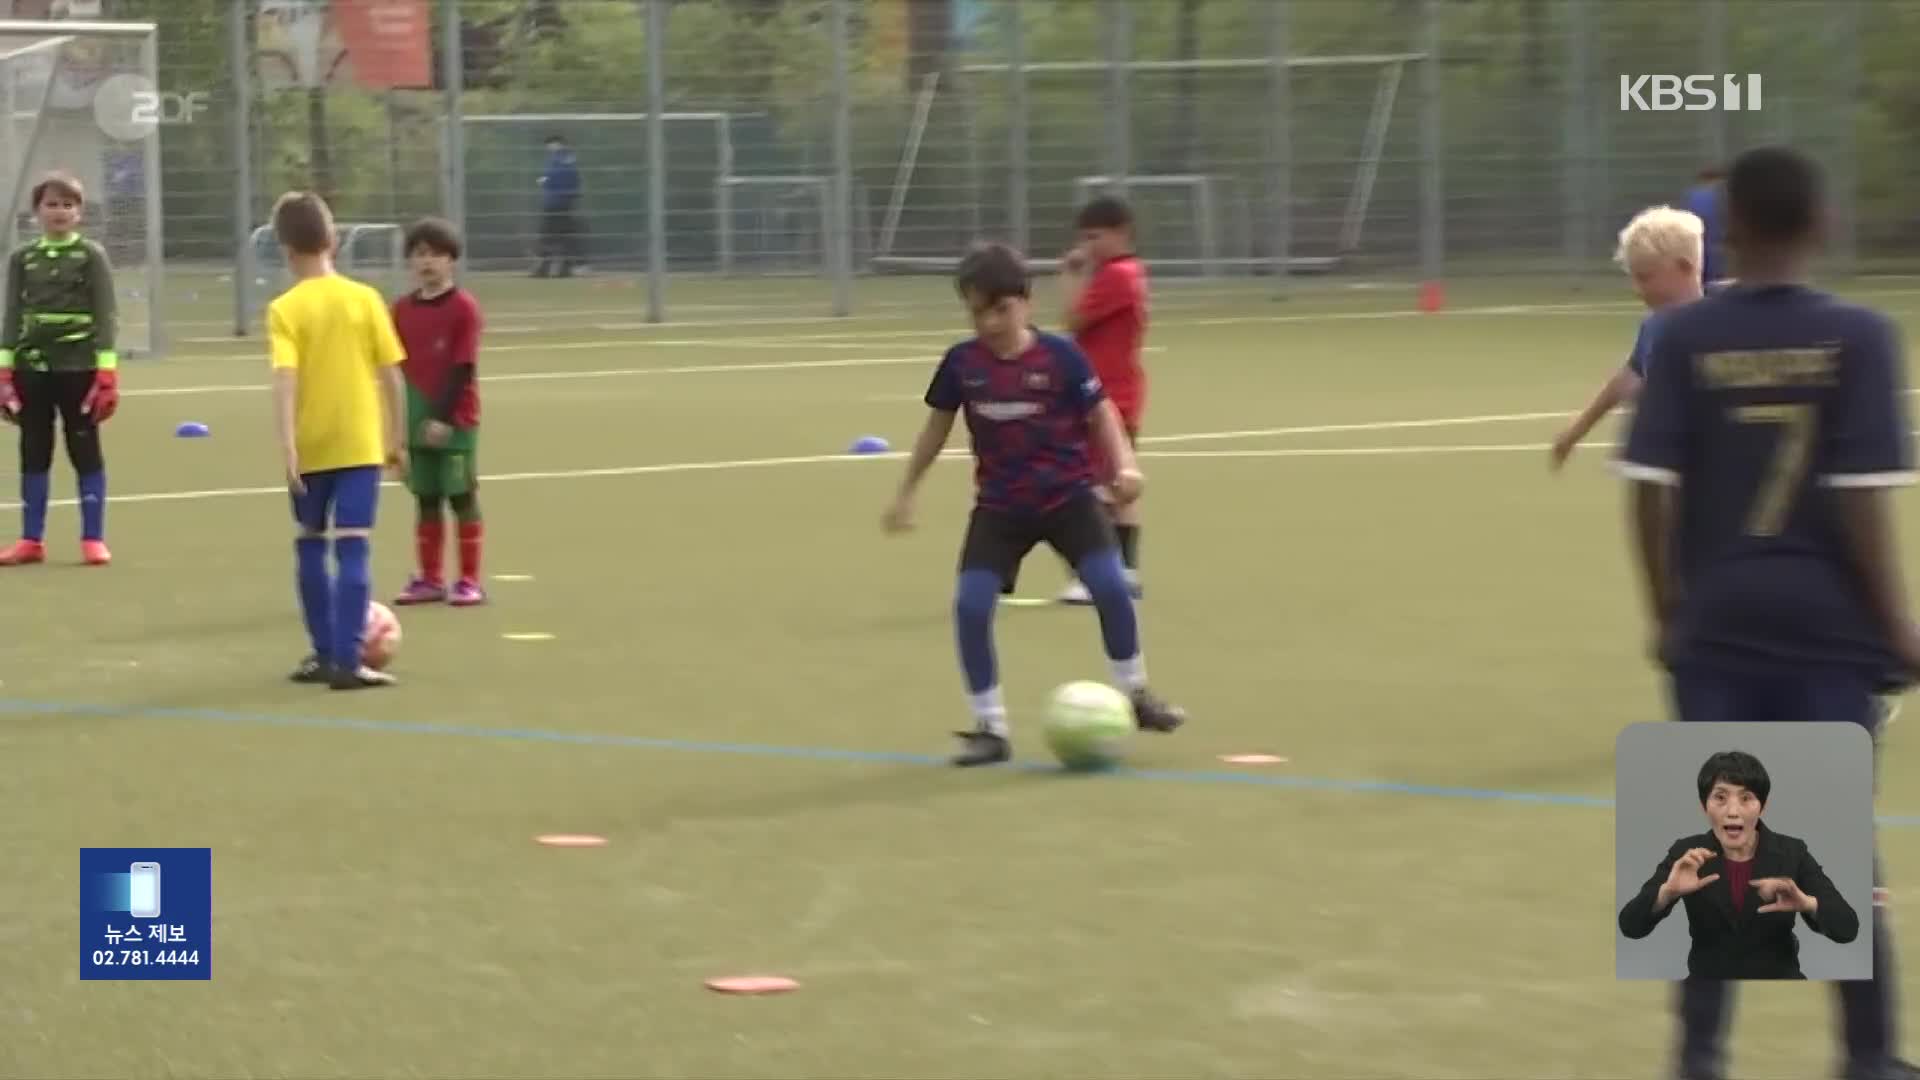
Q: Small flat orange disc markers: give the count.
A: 3